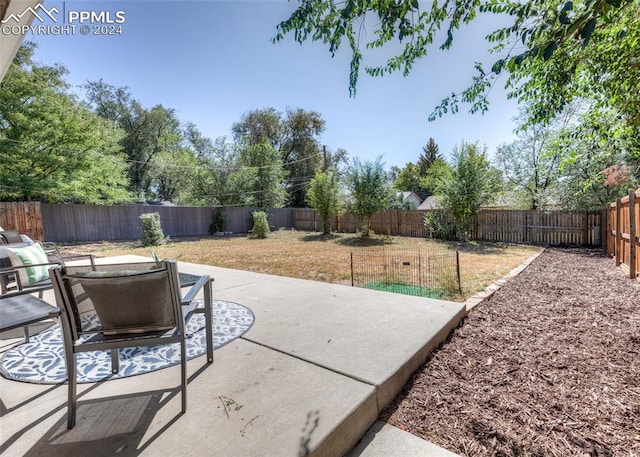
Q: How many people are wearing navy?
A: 0